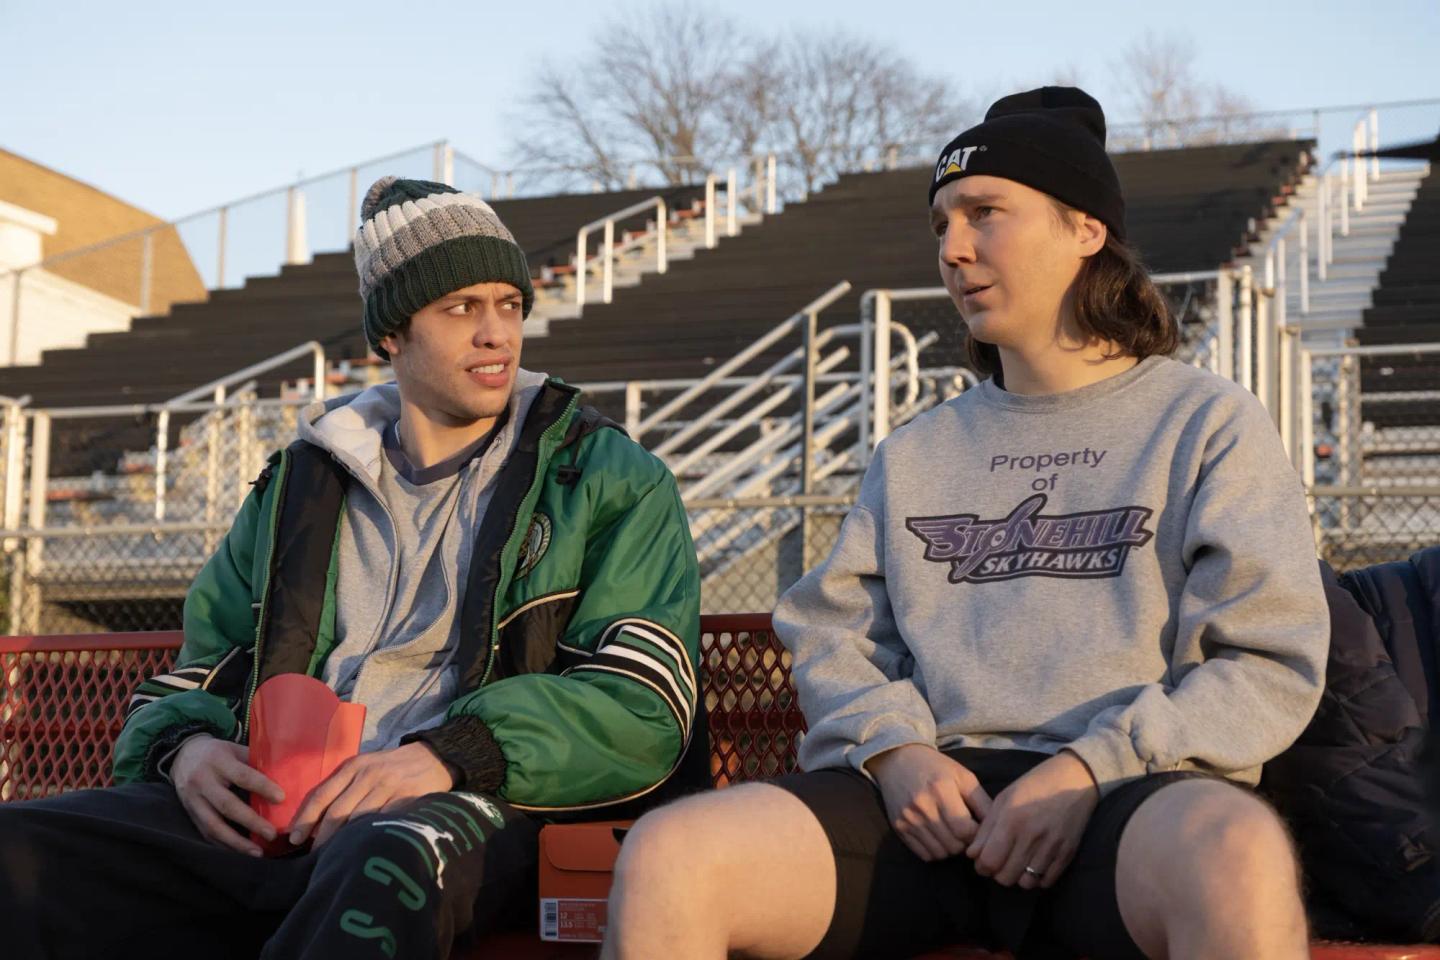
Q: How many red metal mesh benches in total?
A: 1